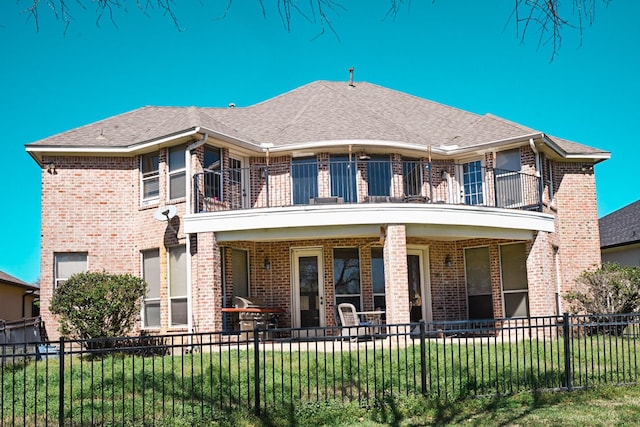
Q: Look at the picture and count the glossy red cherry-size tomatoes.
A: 0